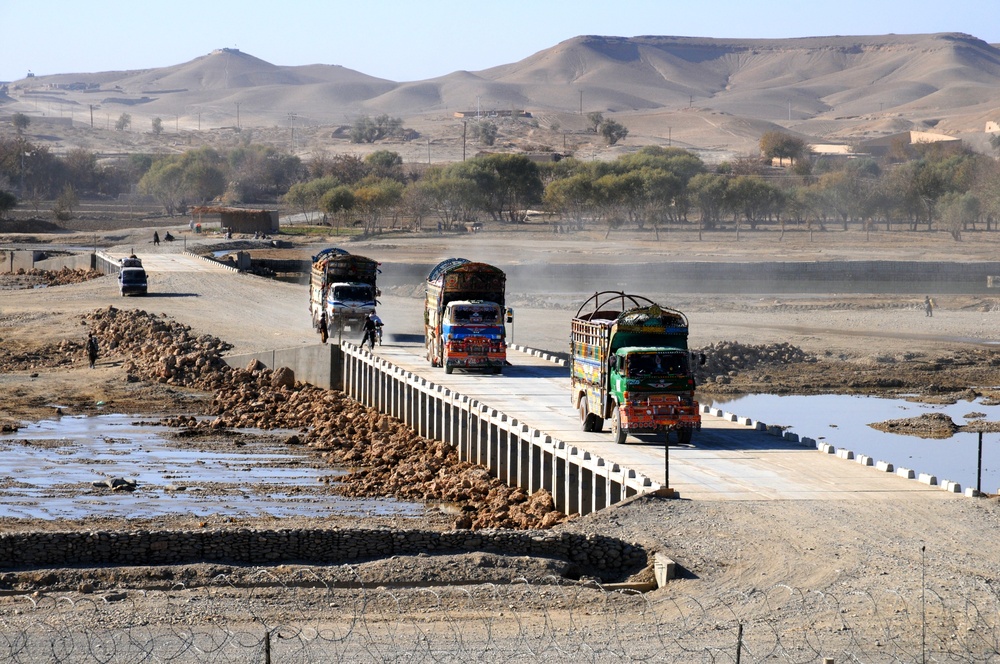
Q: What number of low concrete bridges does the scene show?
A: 2